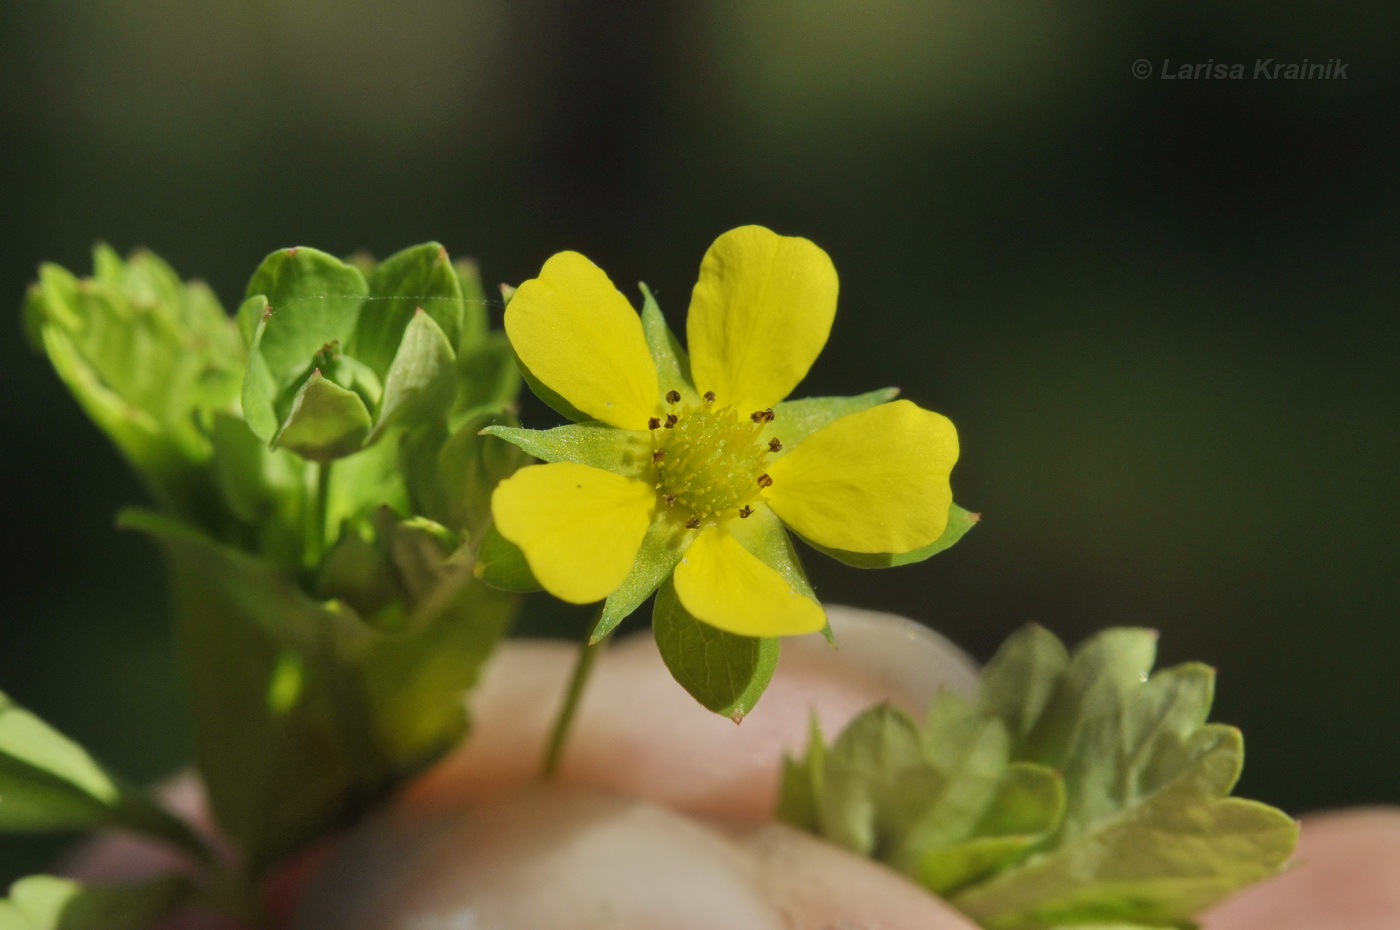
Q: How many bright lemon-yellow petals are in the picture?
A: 5